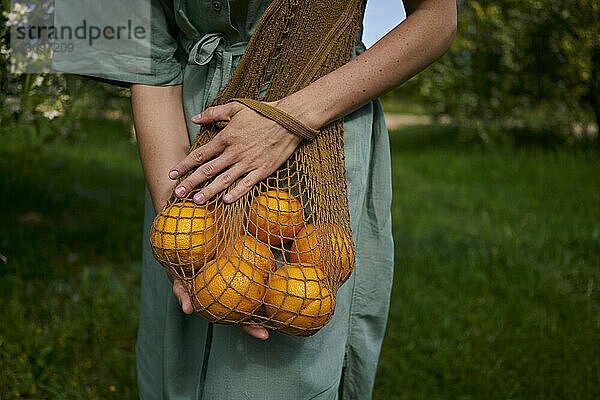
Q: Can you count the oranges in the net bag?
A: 6